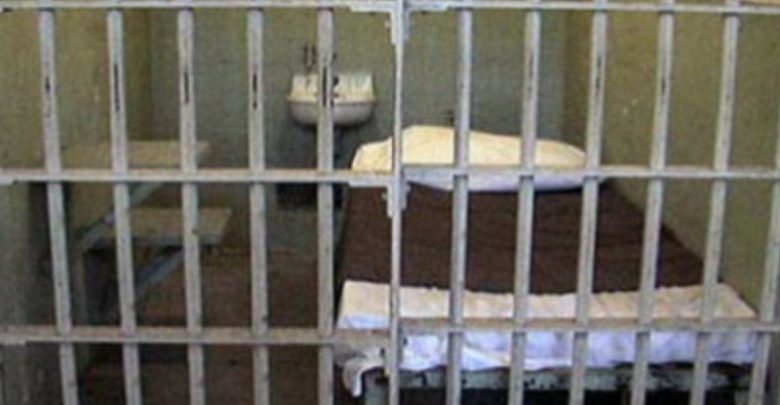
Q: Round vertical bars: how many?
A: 11